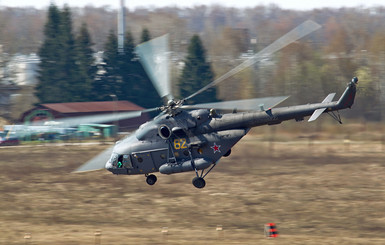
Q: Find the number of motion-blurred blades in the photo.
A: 5